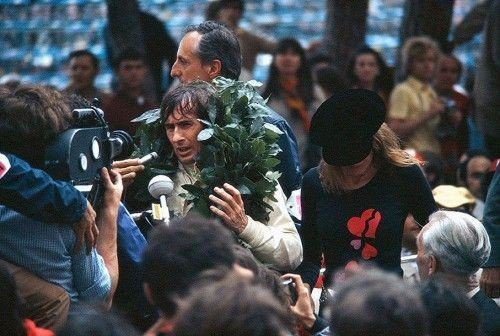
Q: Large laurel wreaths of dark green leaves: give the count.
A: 1